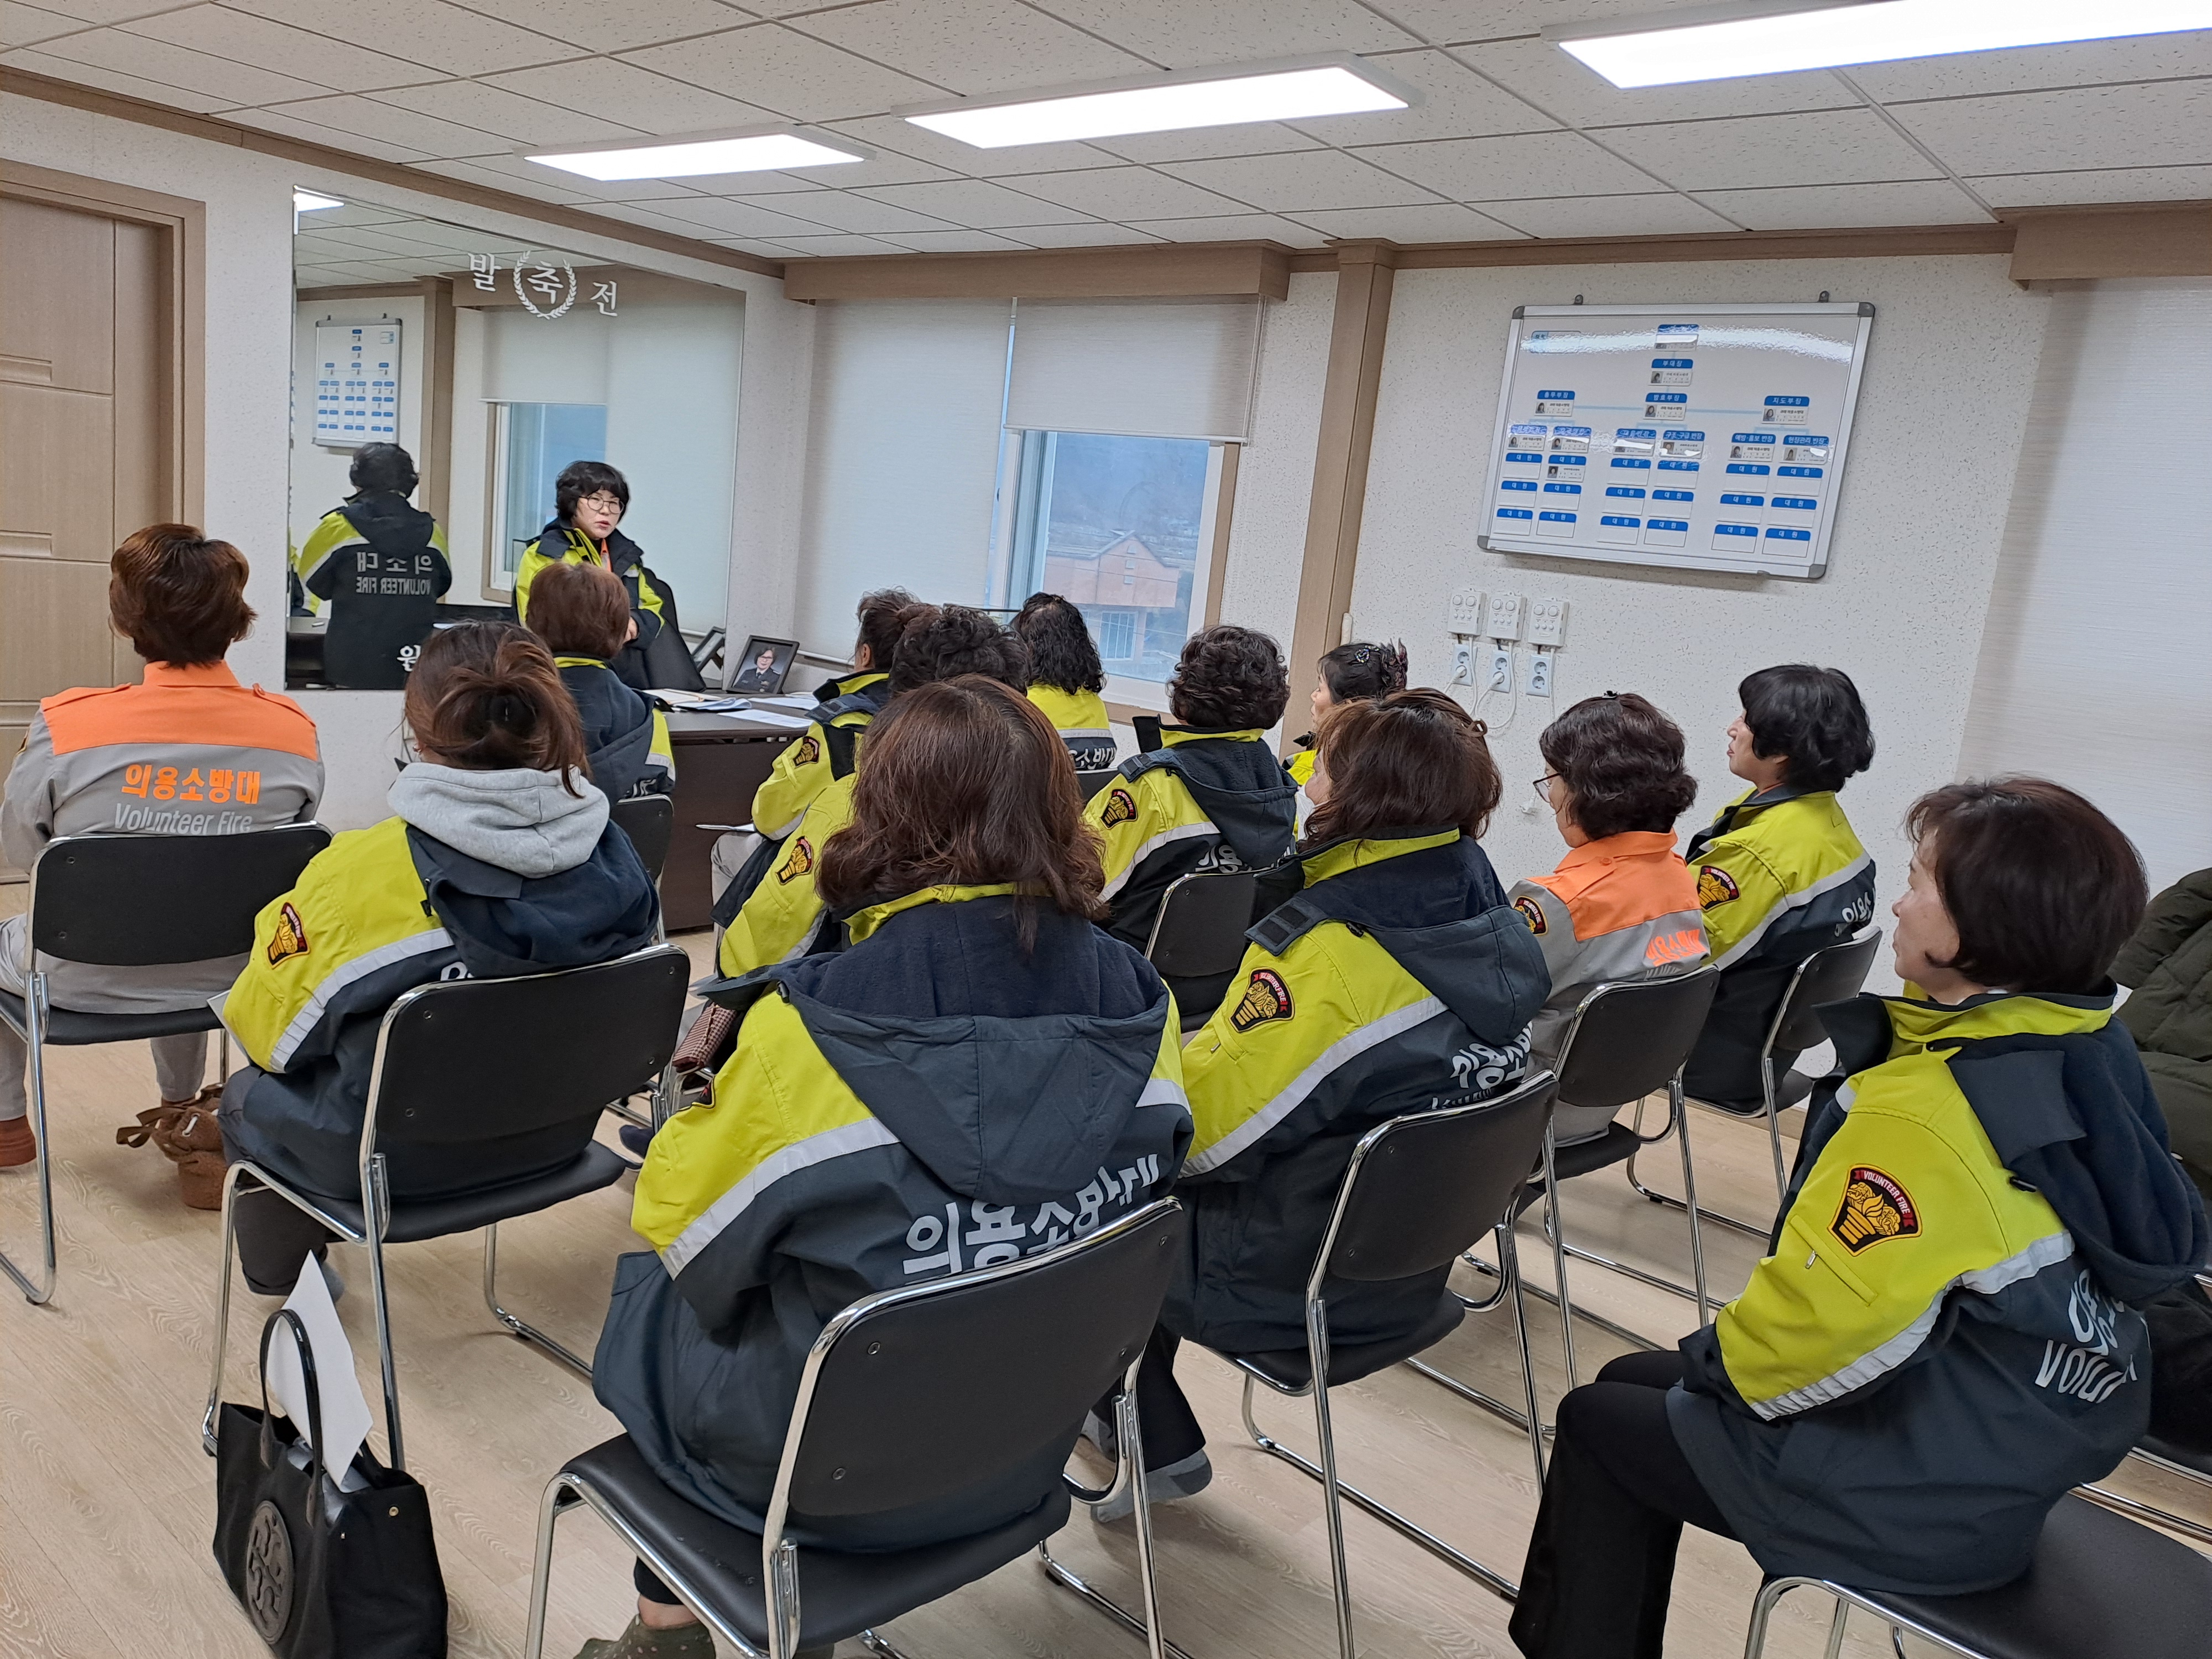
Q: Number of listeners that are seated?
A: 13